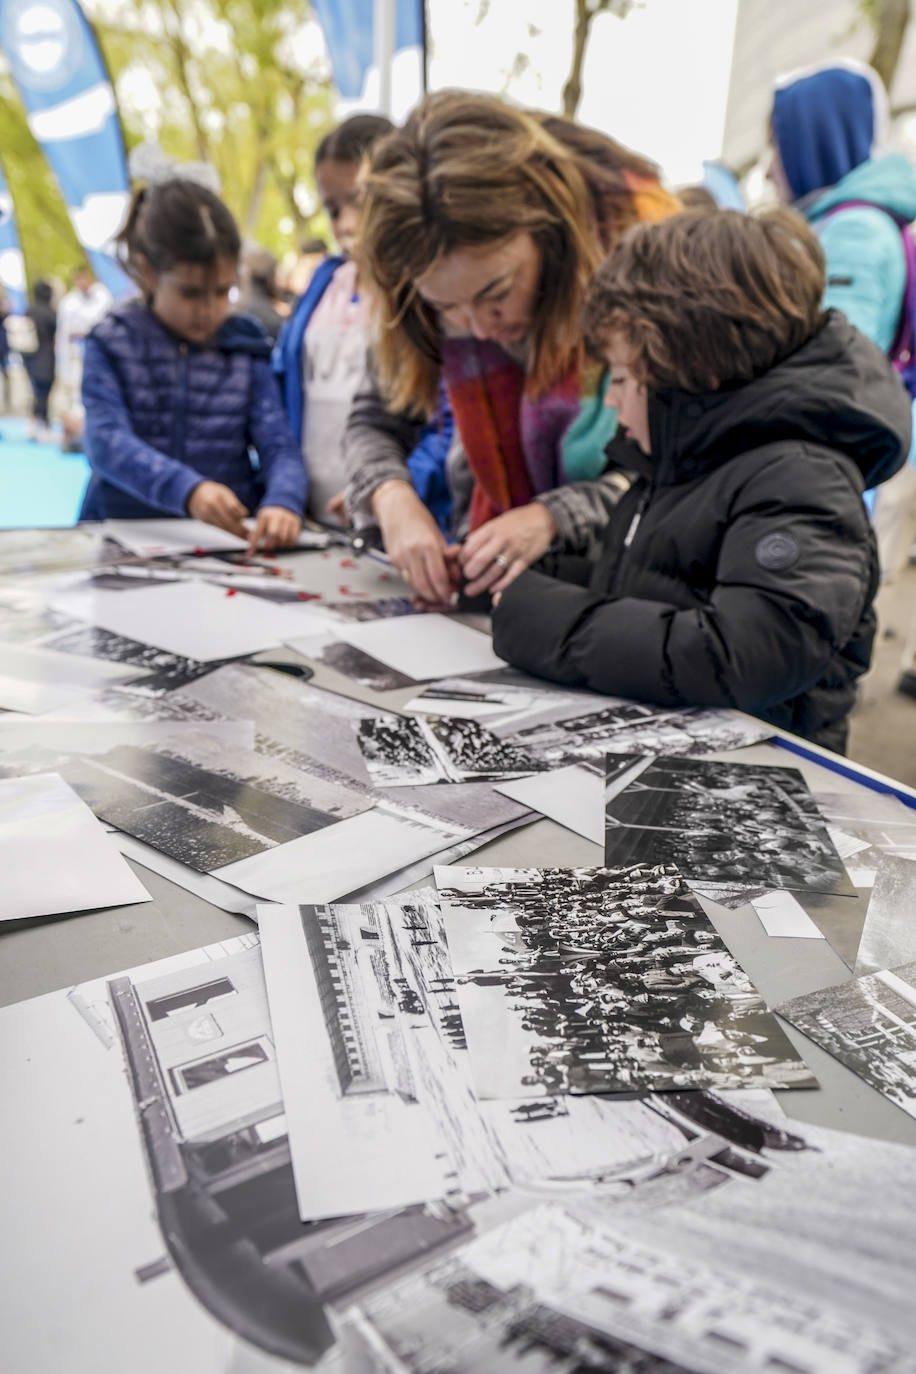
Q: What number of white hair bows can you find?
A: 1